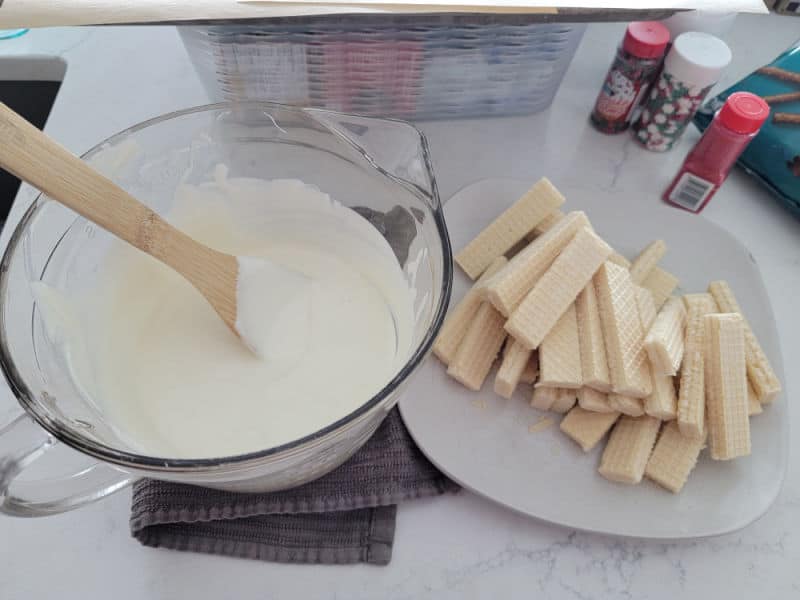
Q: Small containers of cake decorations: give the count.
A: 3